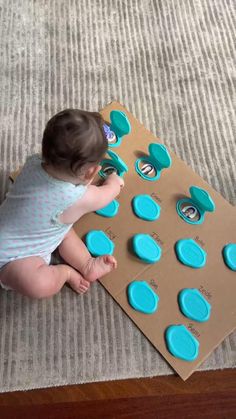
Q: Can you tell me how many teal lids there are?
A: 13